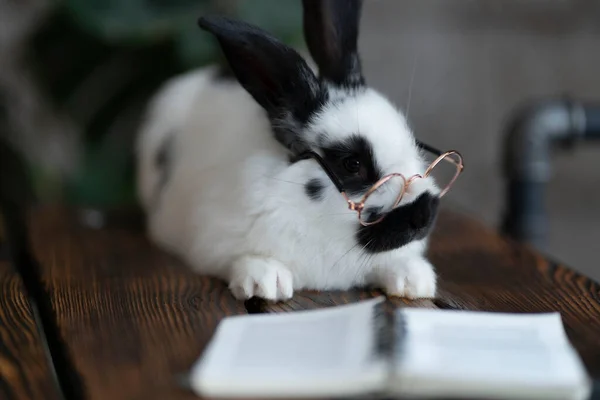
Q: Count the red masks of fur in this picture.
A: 0